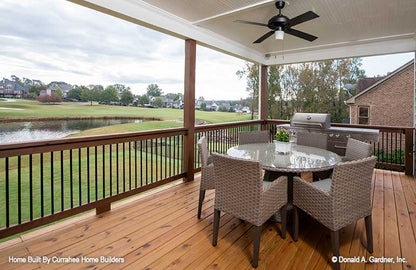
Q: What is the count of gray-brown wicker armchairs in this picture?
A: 6